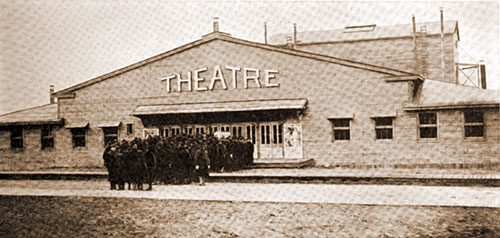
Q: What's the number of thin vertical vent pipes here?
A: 4